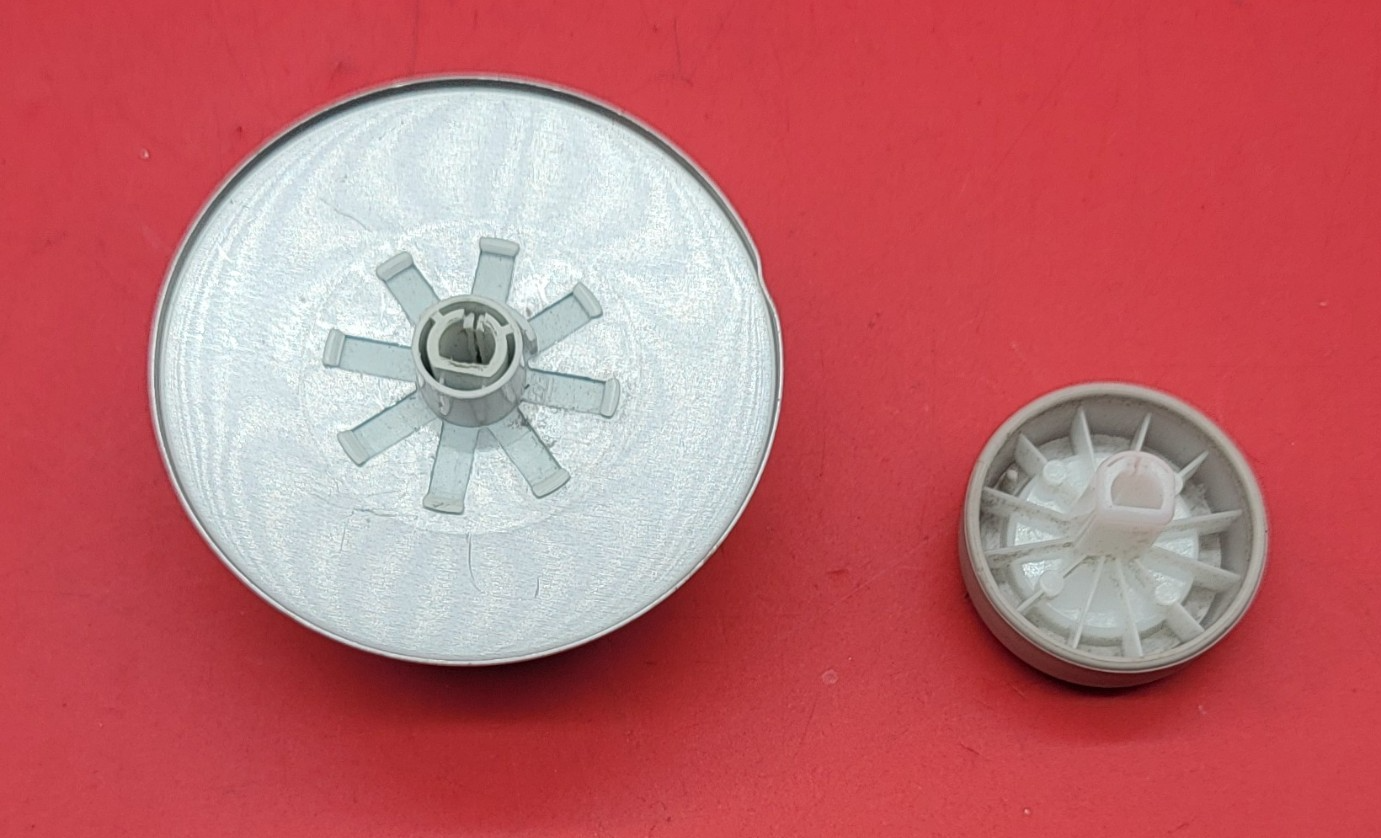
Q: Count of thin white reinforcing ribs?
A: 12